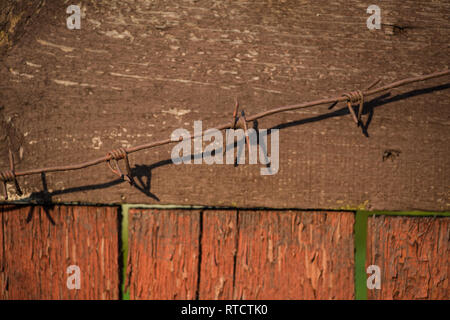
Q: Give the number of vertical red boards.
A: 3